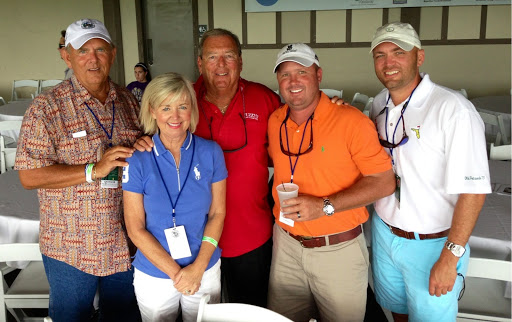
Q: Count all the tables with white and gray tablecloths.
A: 4